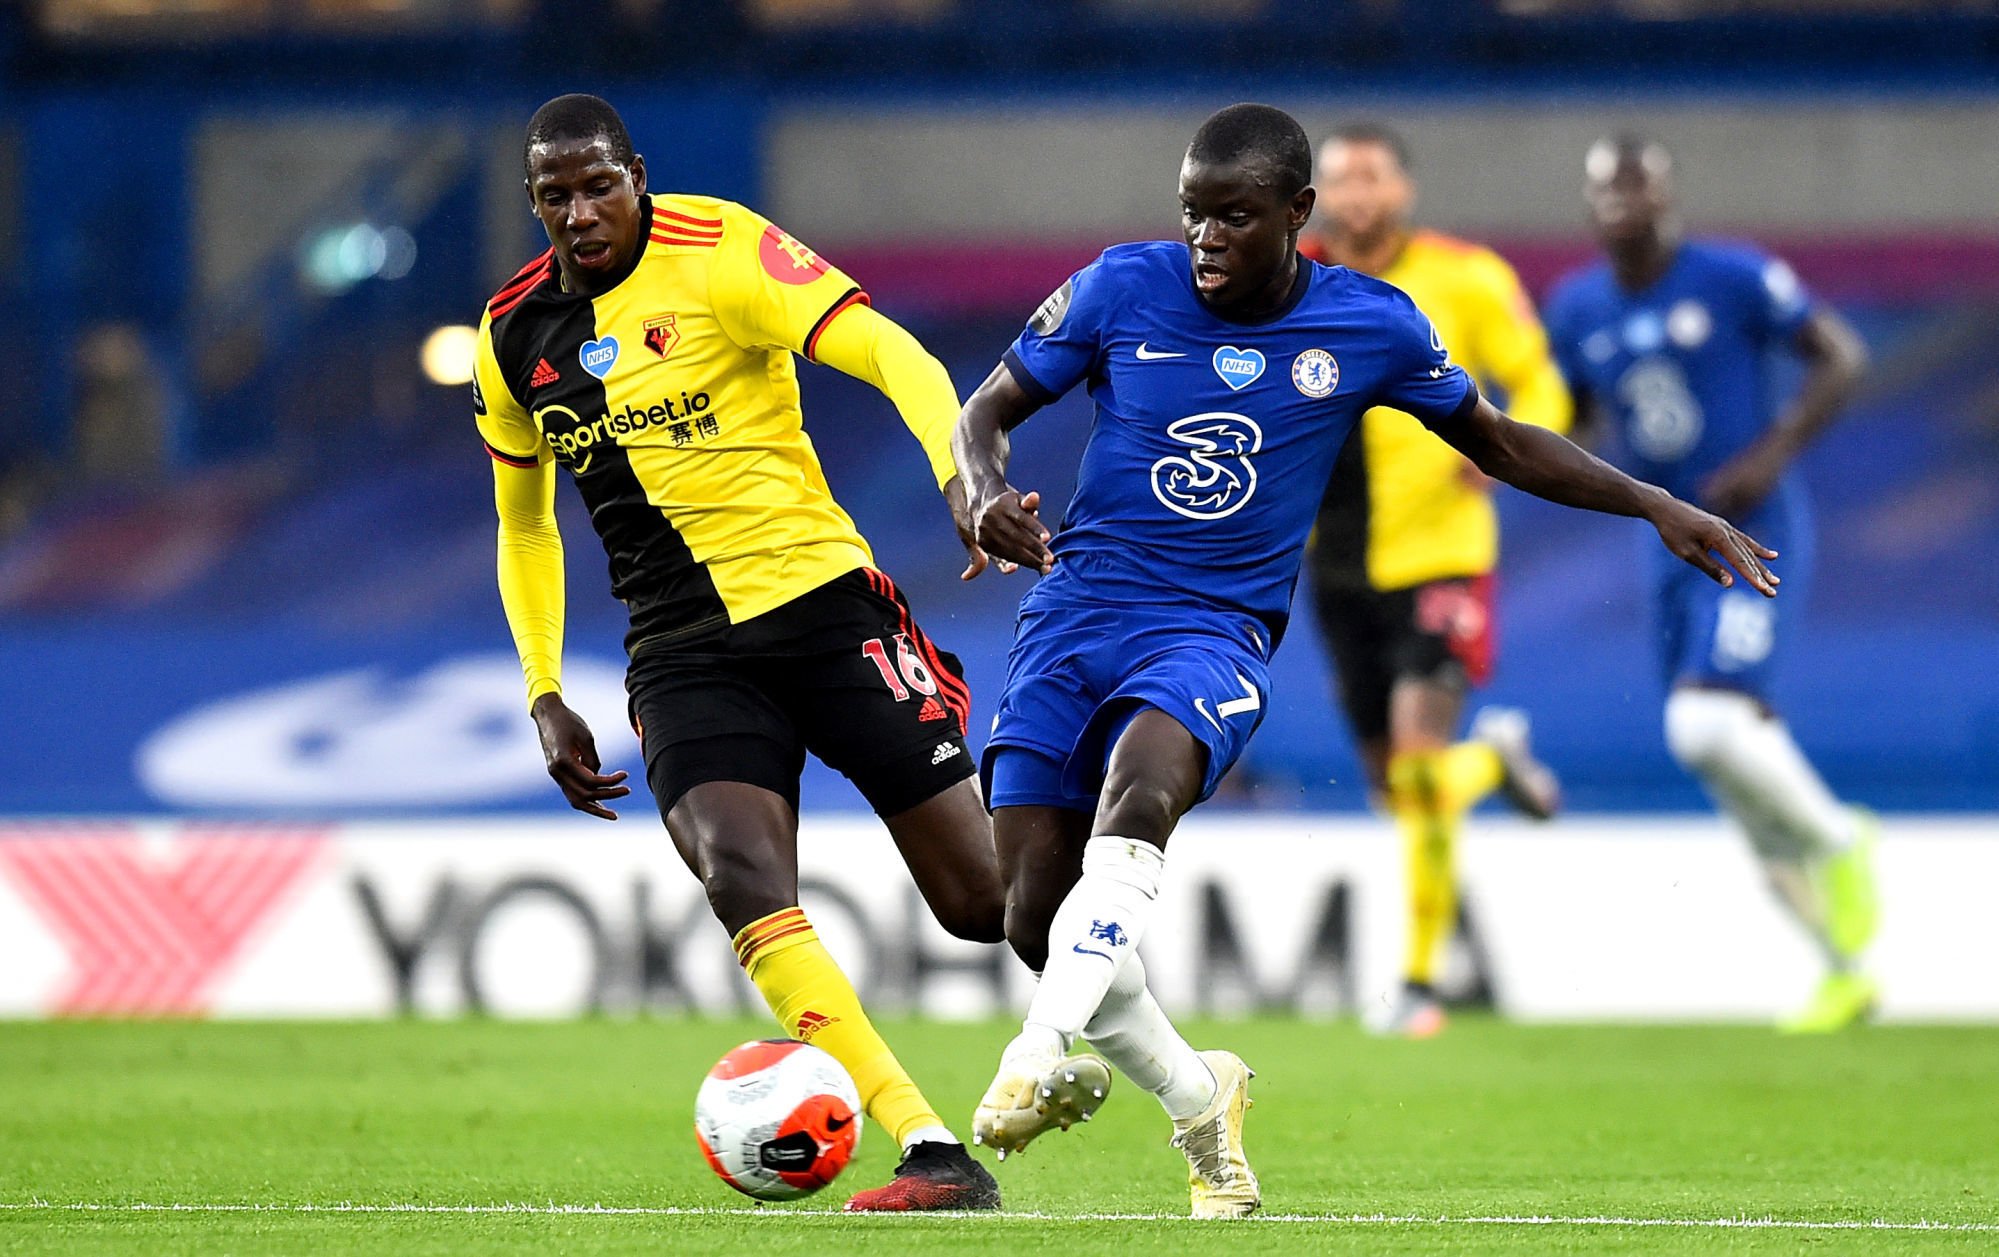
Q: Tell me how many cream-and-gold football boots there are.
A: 2